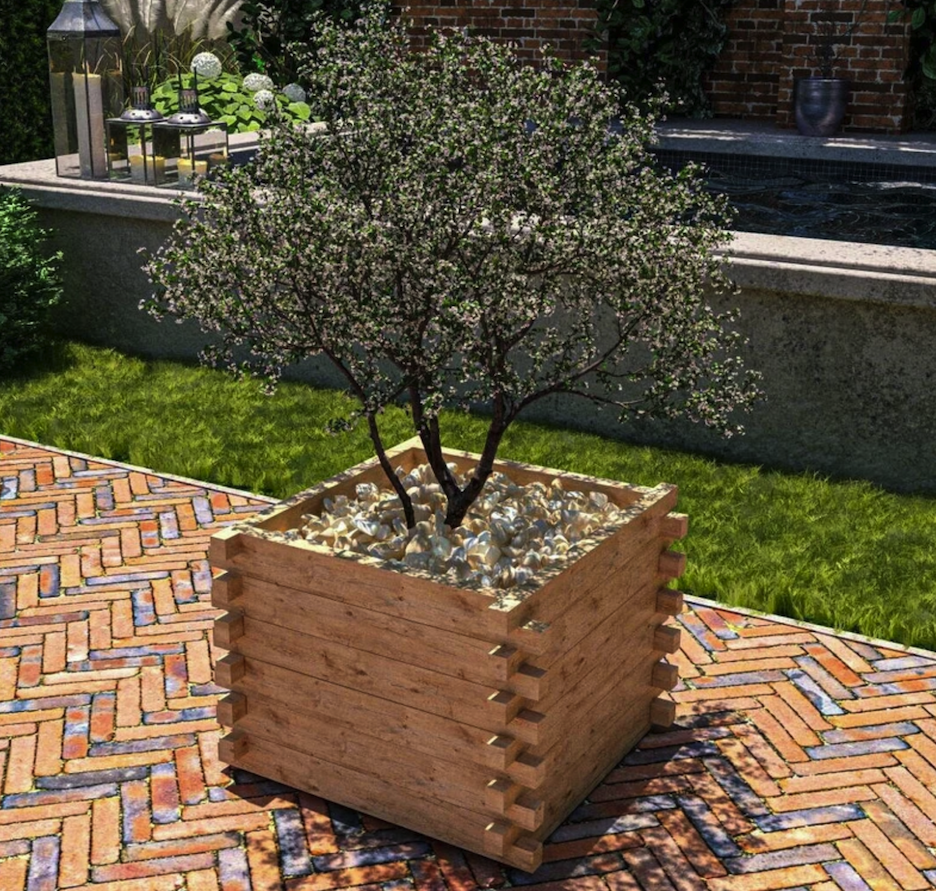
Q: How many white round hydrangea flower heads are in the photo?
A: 4